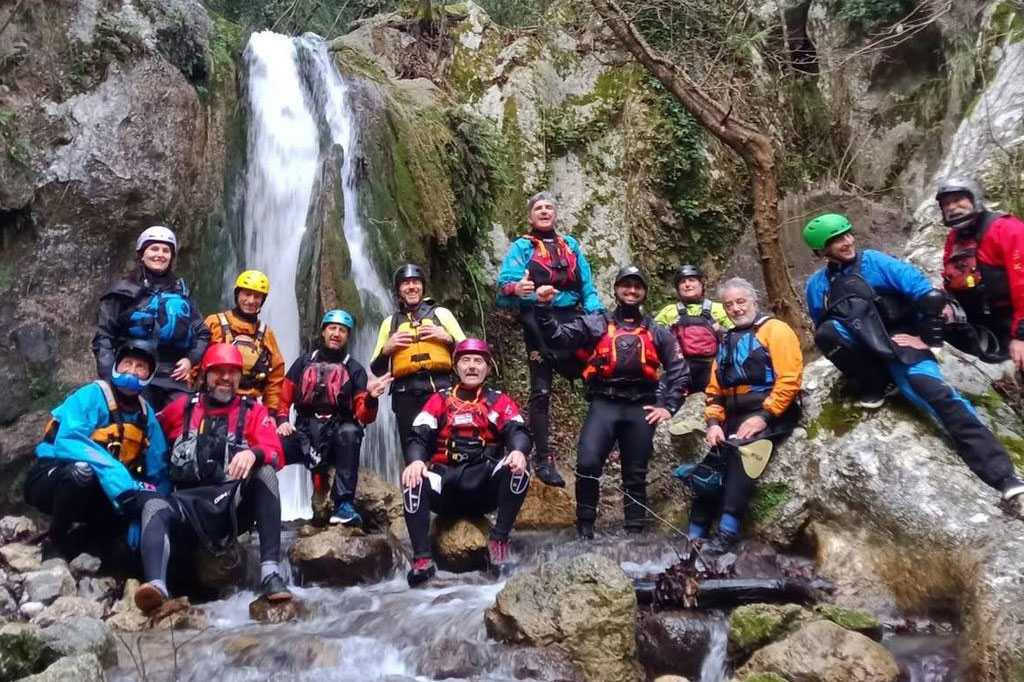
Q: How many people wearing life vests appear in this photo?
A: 13